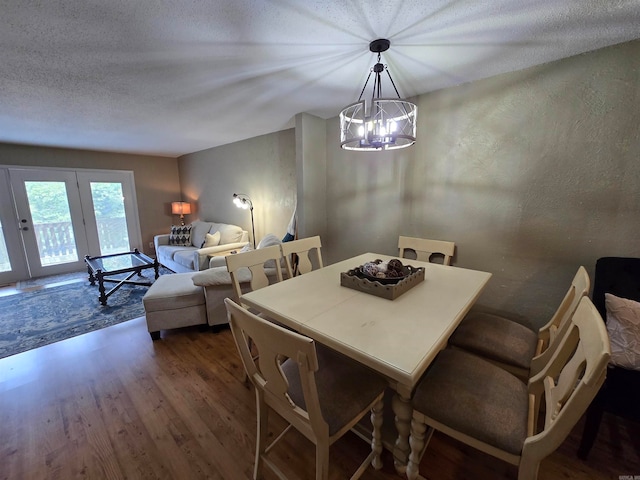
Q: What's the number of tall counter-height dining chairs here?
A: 6